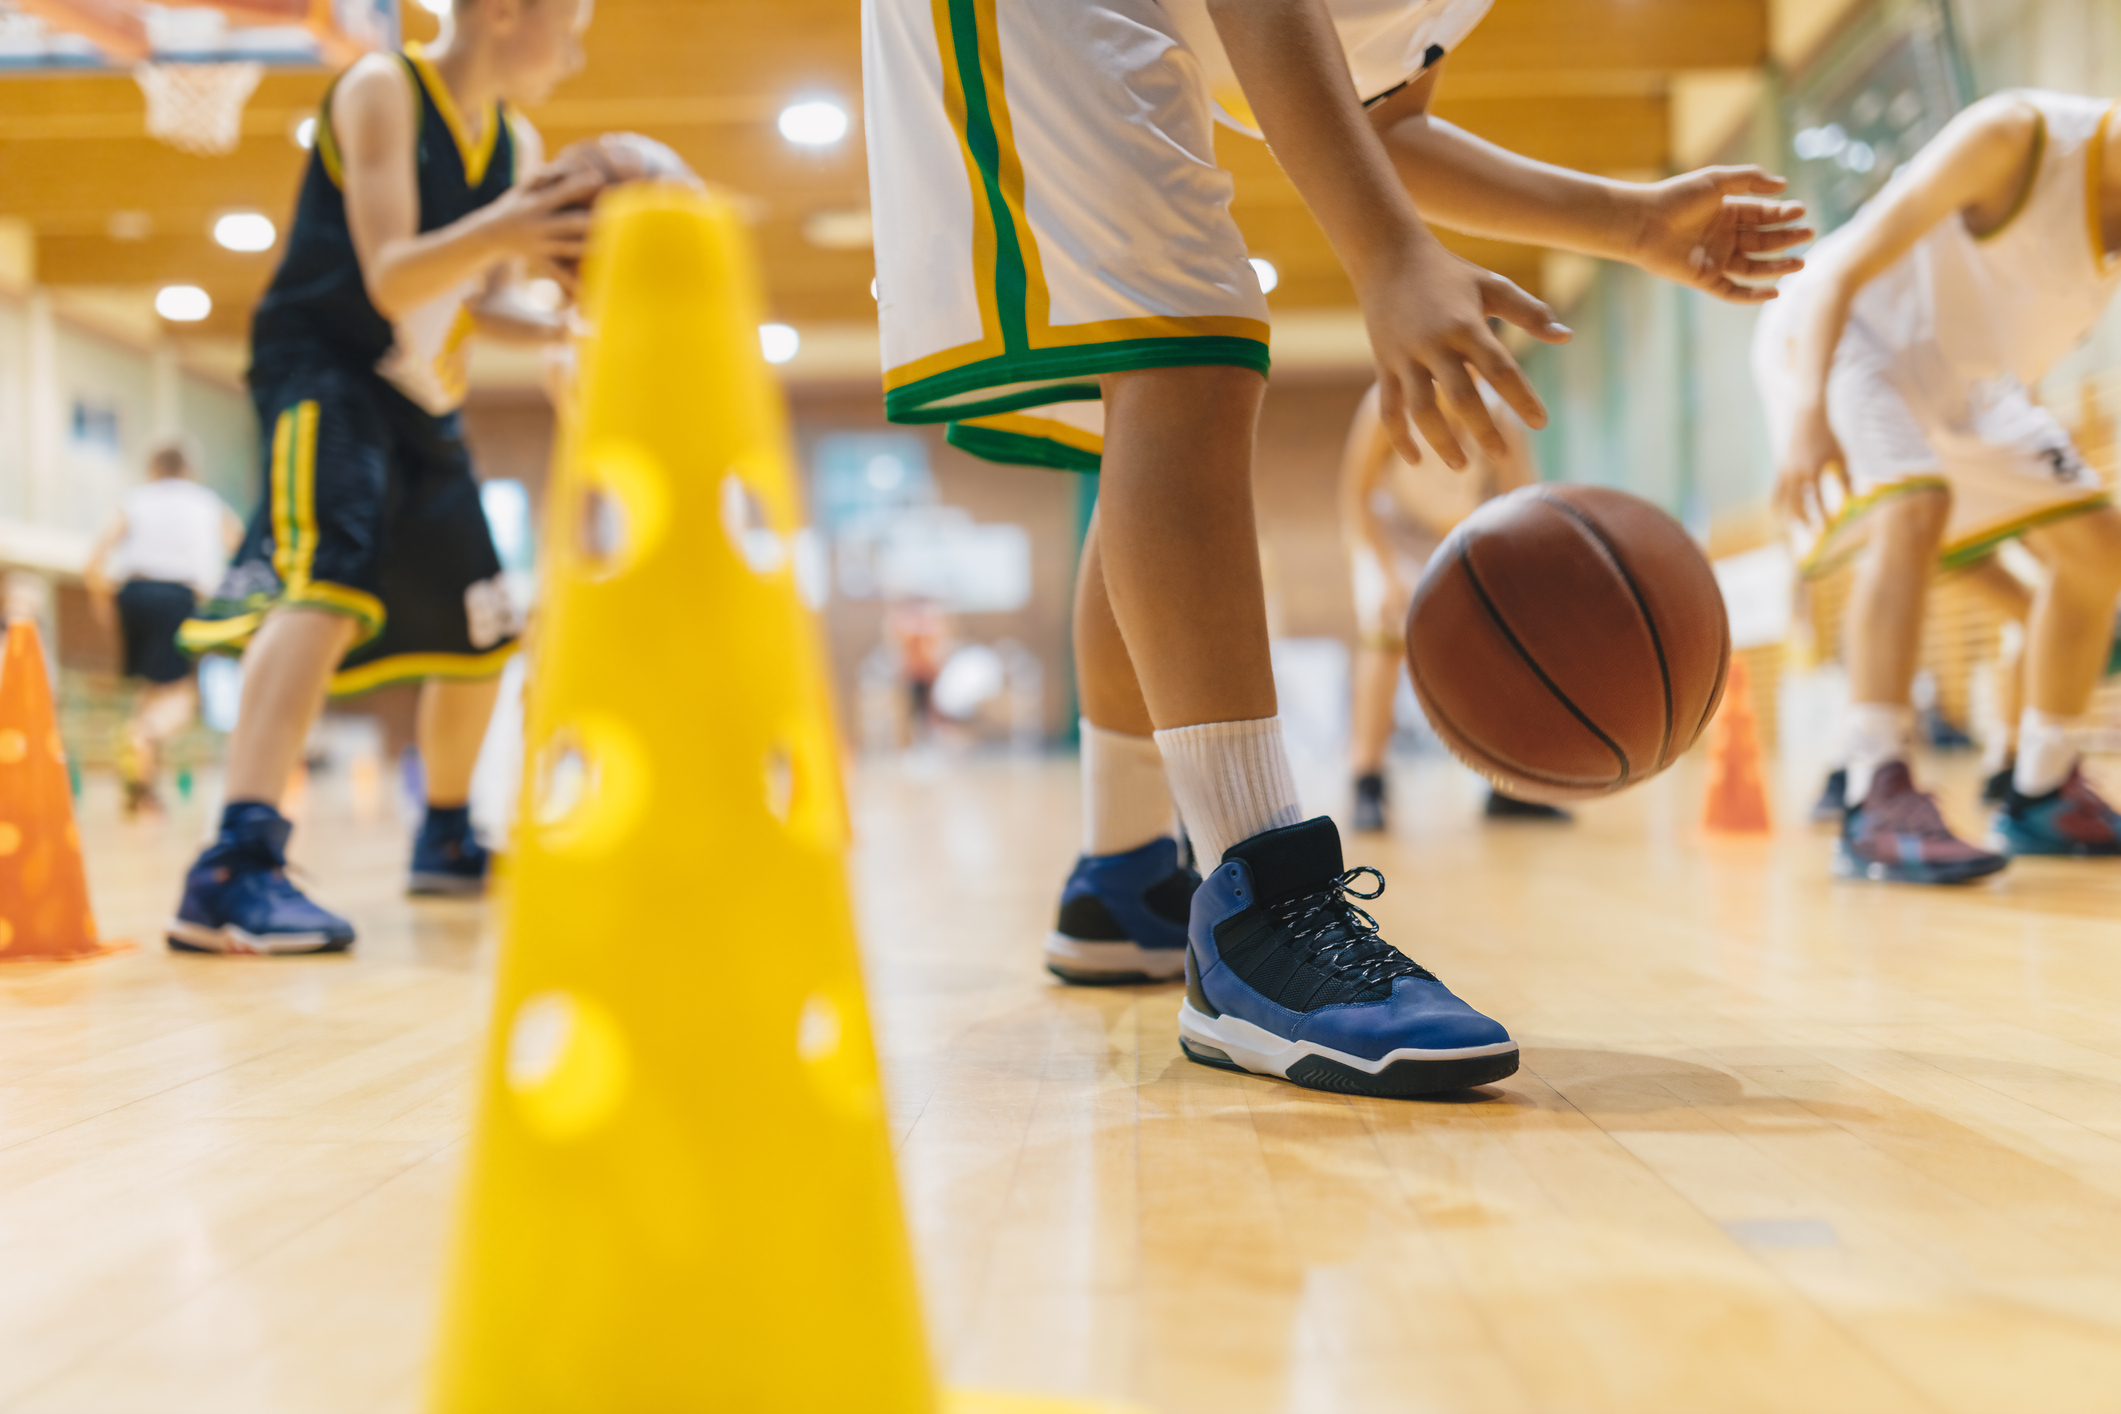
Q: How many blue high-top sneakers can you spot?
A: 4